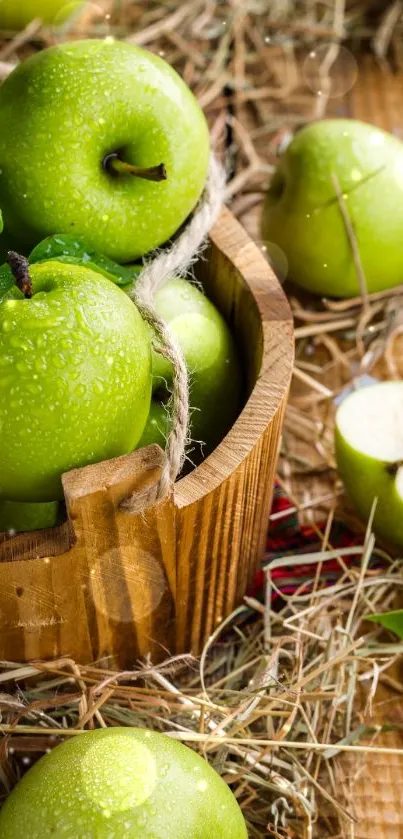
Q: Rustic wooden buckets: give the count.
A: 1